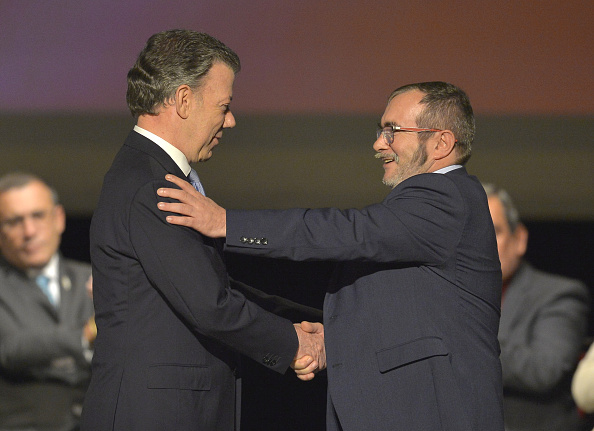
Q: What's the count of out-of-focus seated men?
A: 2